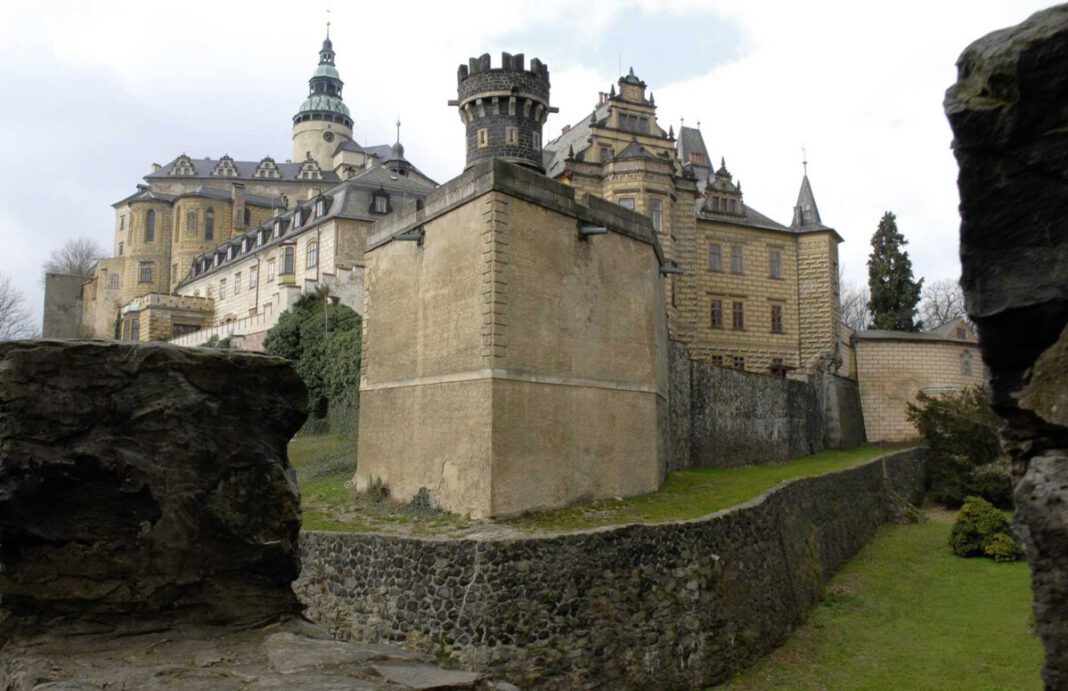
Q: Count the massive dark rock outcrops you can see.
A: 2